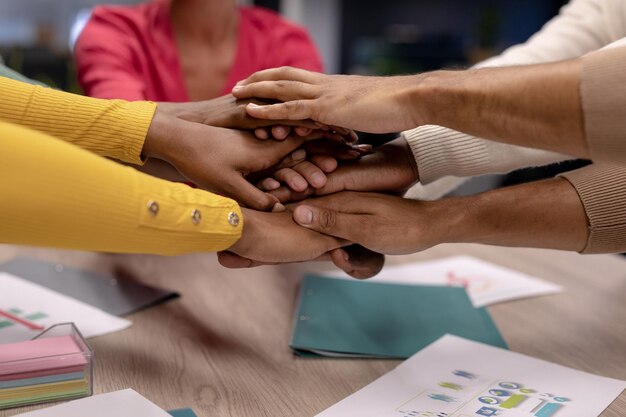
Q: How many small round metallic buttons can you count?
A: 3